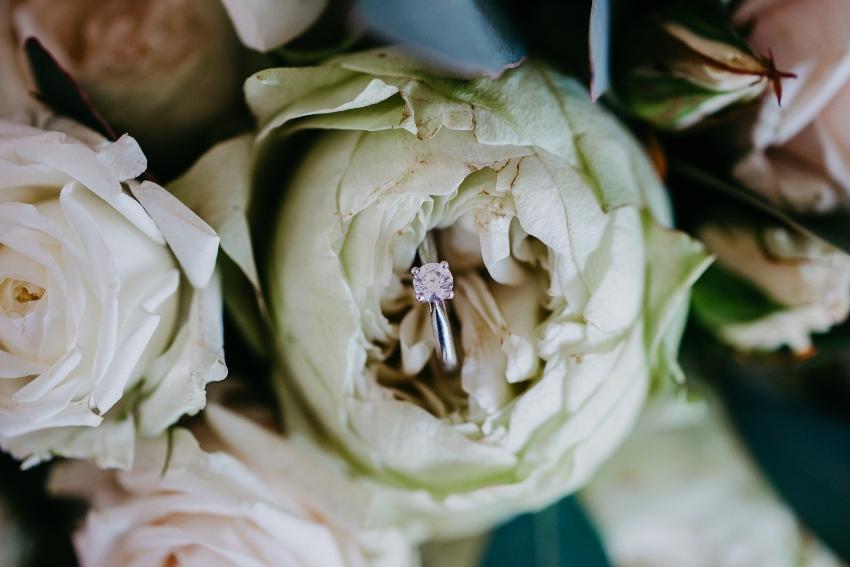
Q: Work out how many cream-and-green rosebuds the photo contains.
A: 2